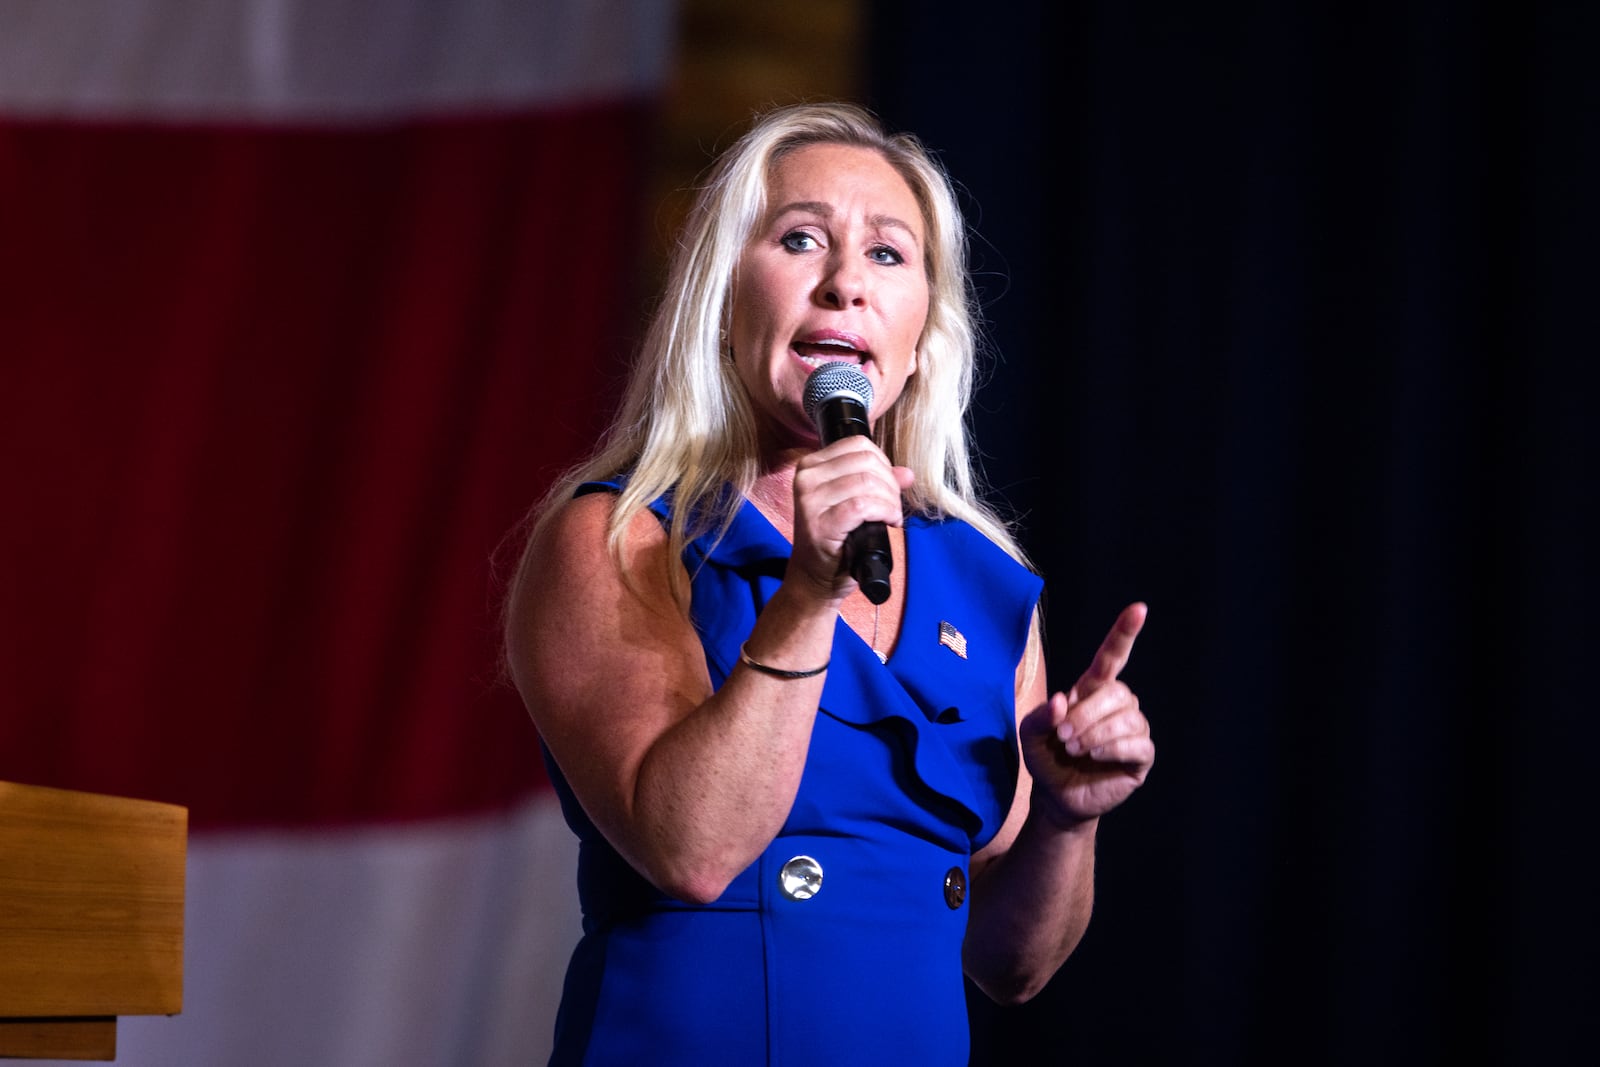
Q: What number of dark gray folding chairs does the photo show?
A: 0